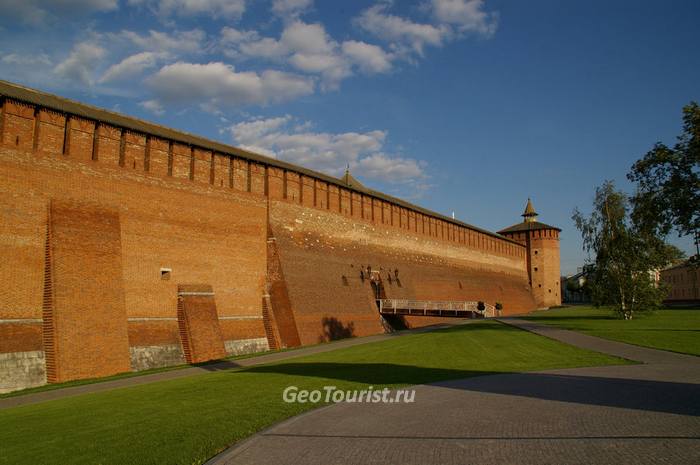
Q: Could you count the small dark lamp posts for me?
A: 2